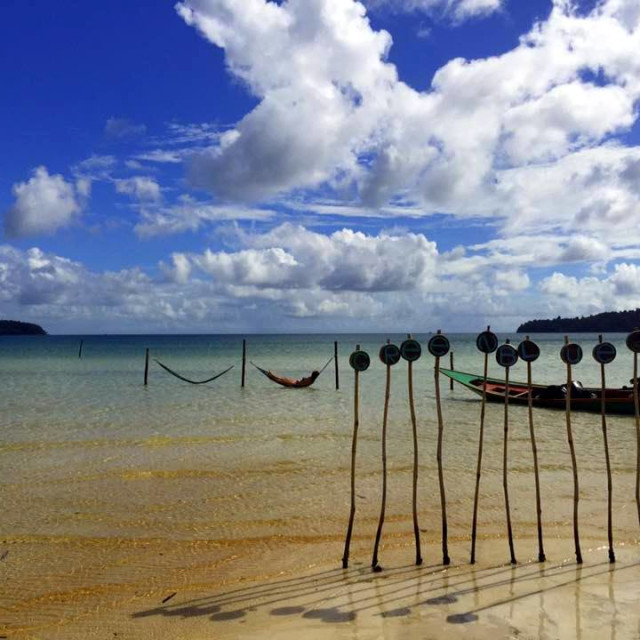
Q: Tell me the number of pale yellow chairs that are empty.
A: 0